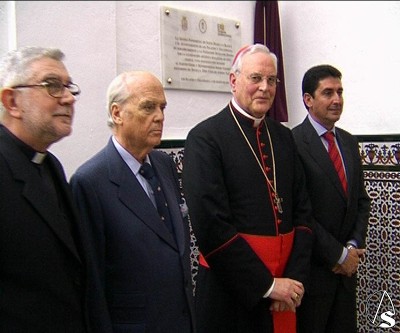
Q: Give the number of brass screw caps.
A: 3